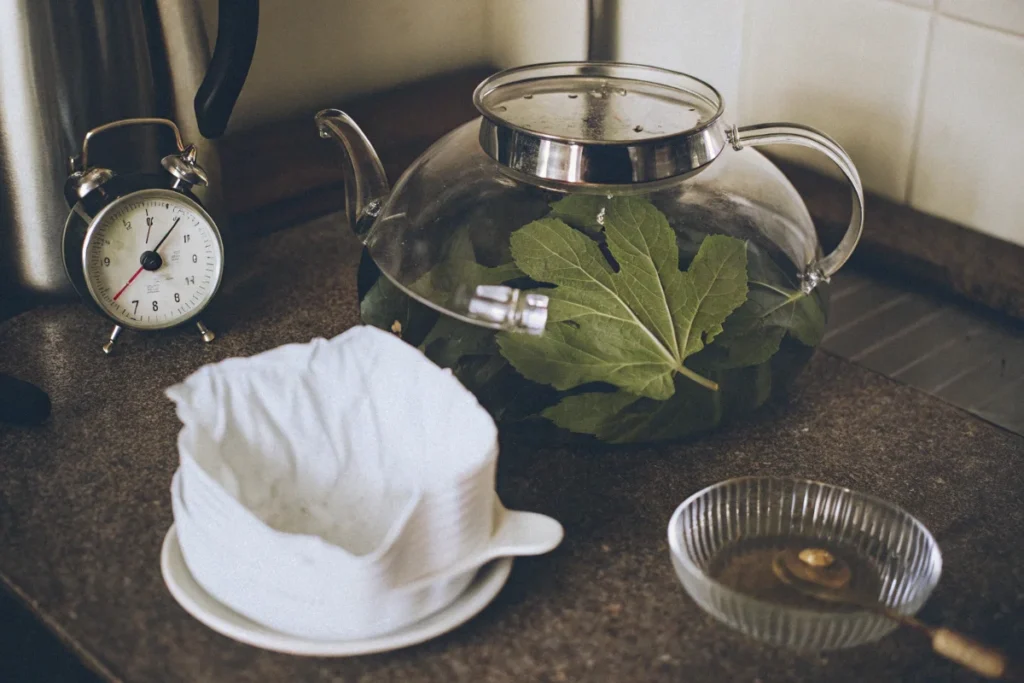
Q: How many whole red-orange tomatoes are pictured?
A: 0